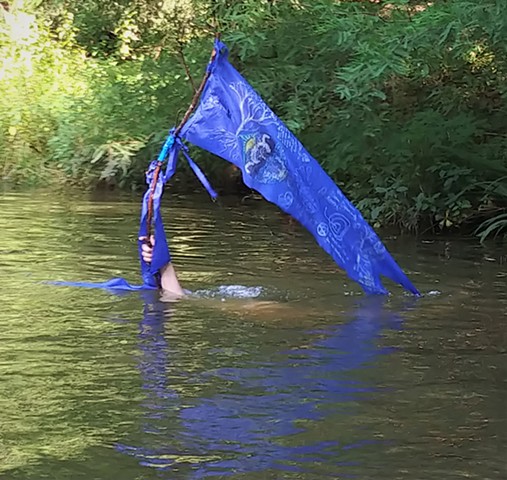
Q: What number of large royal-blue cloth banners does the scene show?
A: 1